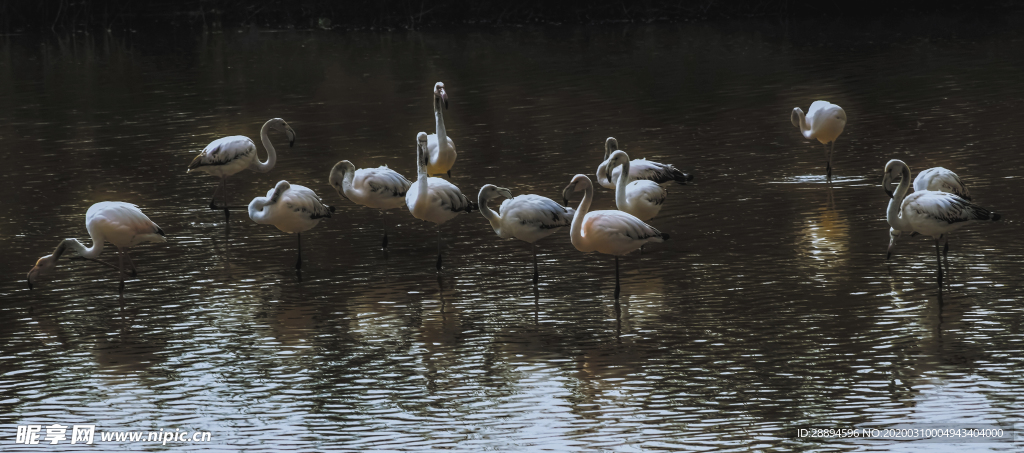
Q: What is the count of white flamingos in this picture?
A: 13